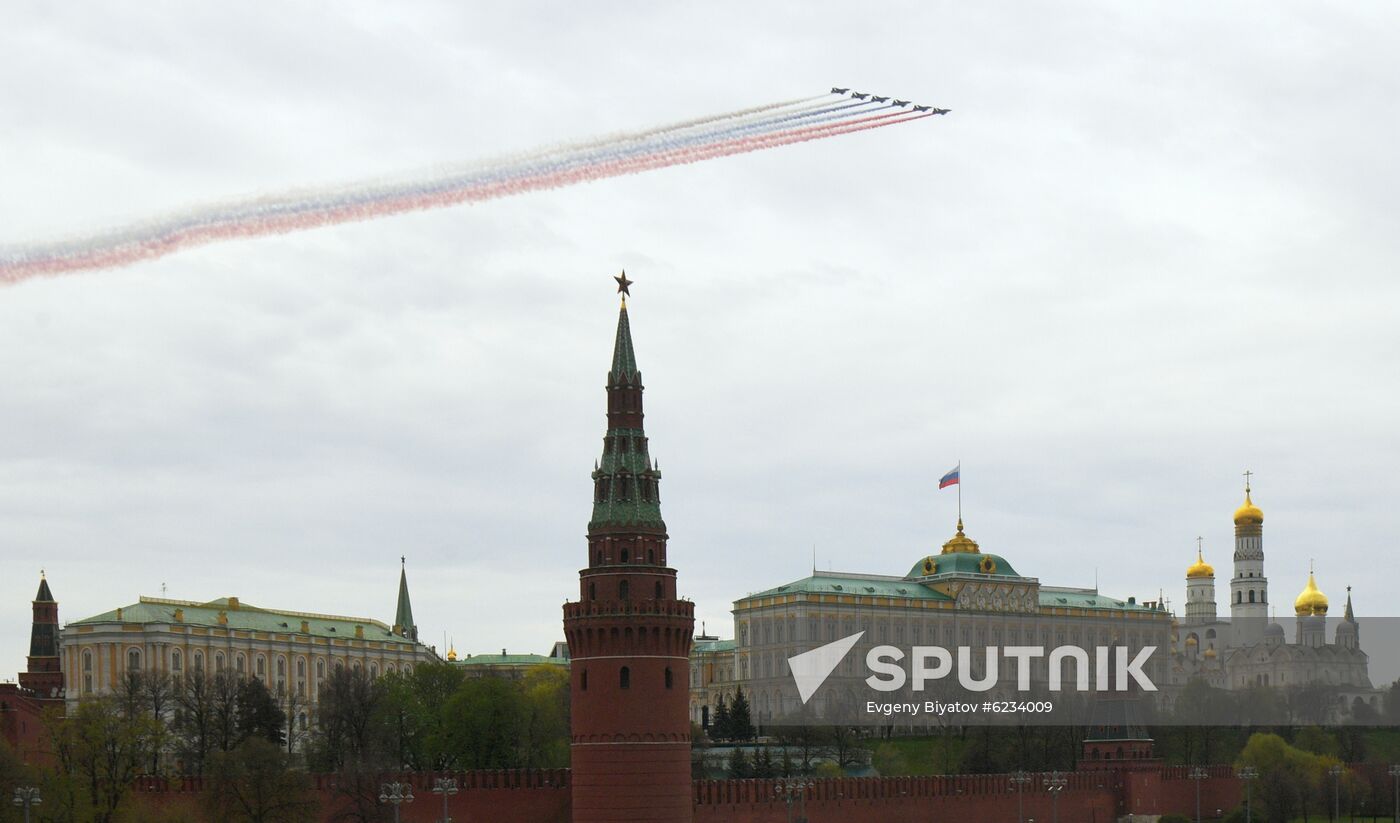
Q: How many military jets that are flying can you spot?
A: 6